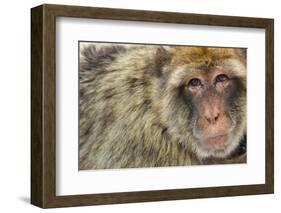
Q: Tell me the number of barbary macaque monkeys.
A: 1